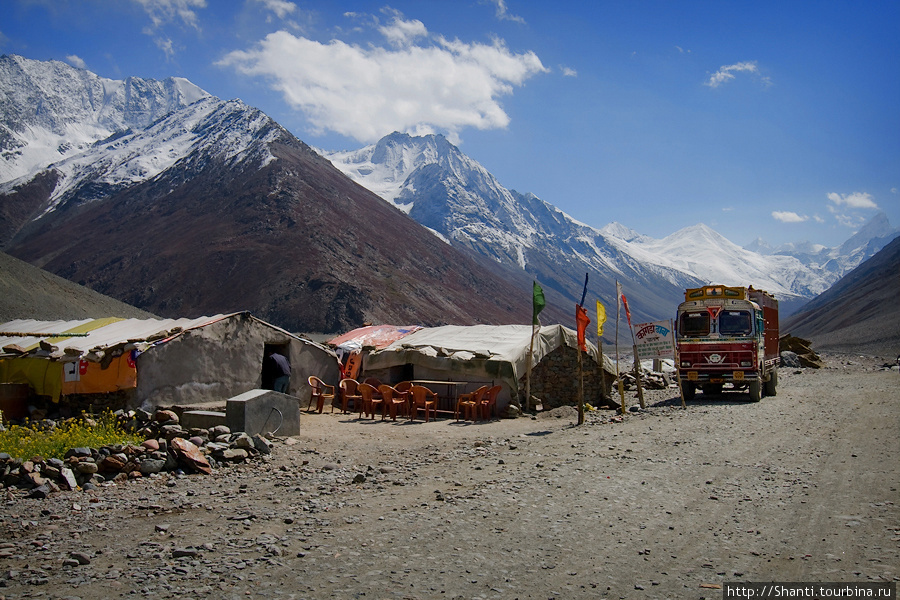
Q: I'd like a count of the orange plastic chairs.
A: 9